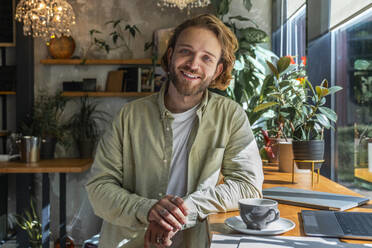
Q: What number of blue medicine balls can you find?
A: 0